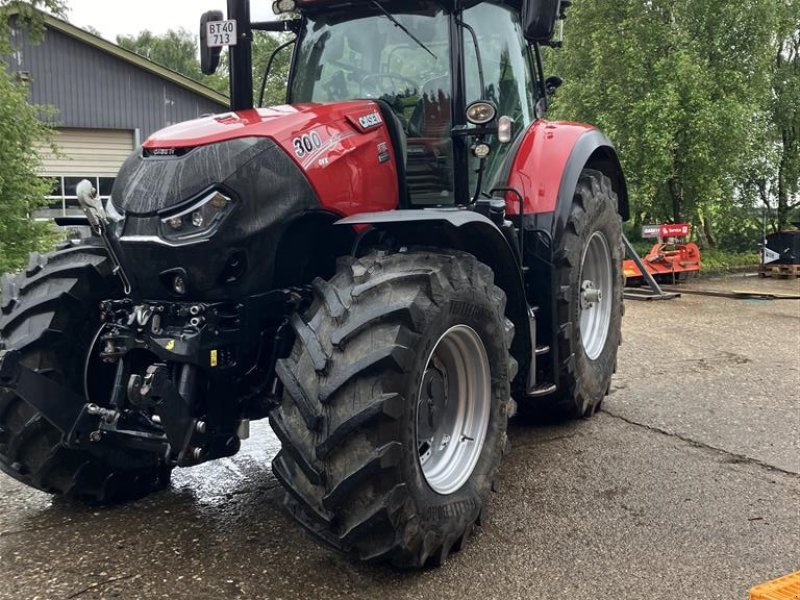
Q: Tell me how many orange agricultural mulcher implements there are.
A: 1